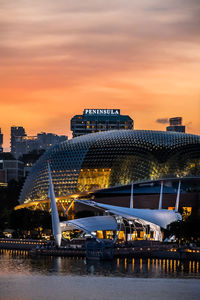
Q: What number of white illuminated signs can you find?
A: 1